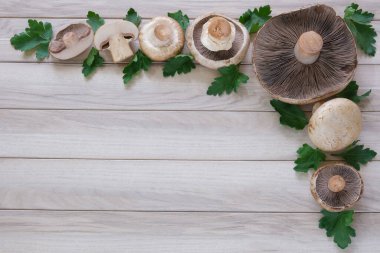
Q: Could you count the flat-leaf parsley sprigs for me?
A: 15